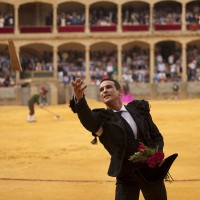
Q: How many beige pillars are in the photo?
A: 12